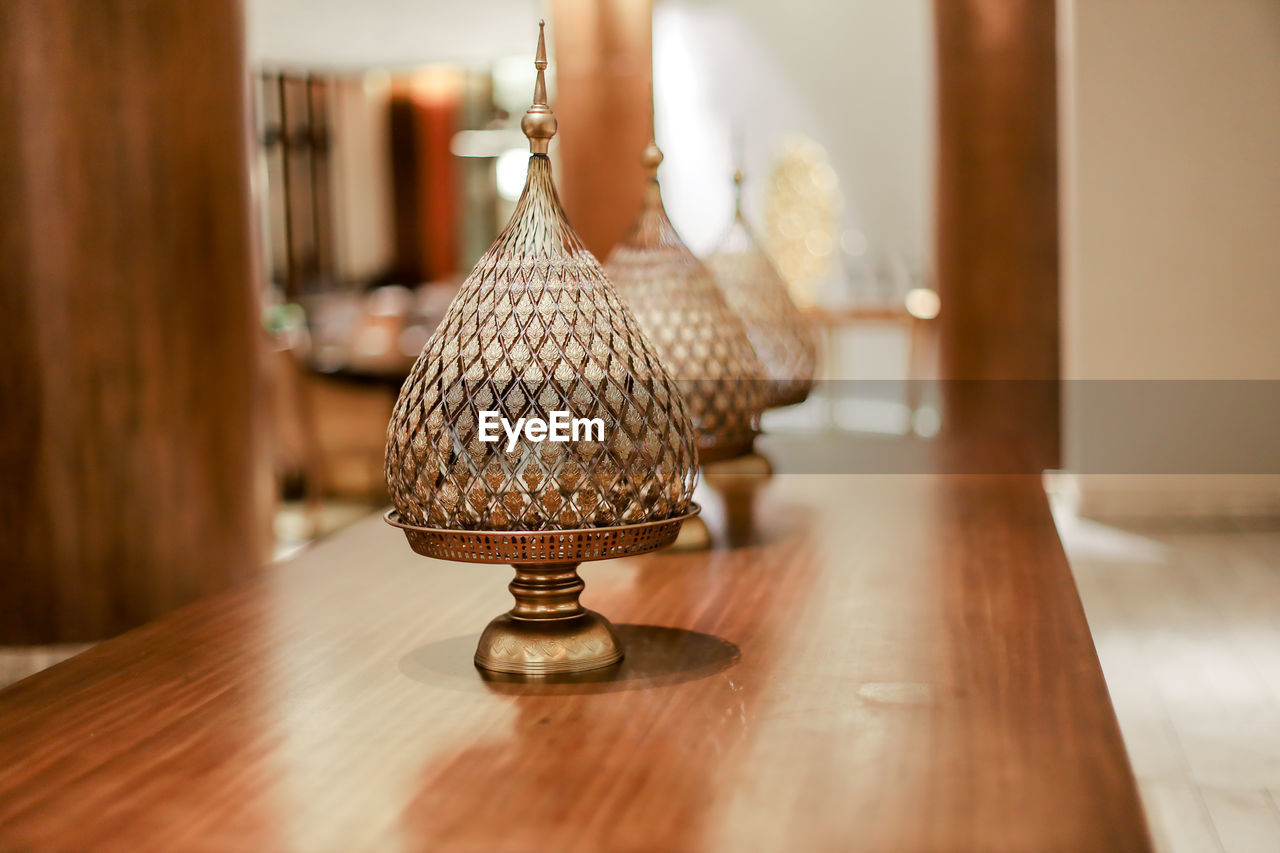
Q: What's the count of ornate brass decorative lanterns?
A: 3